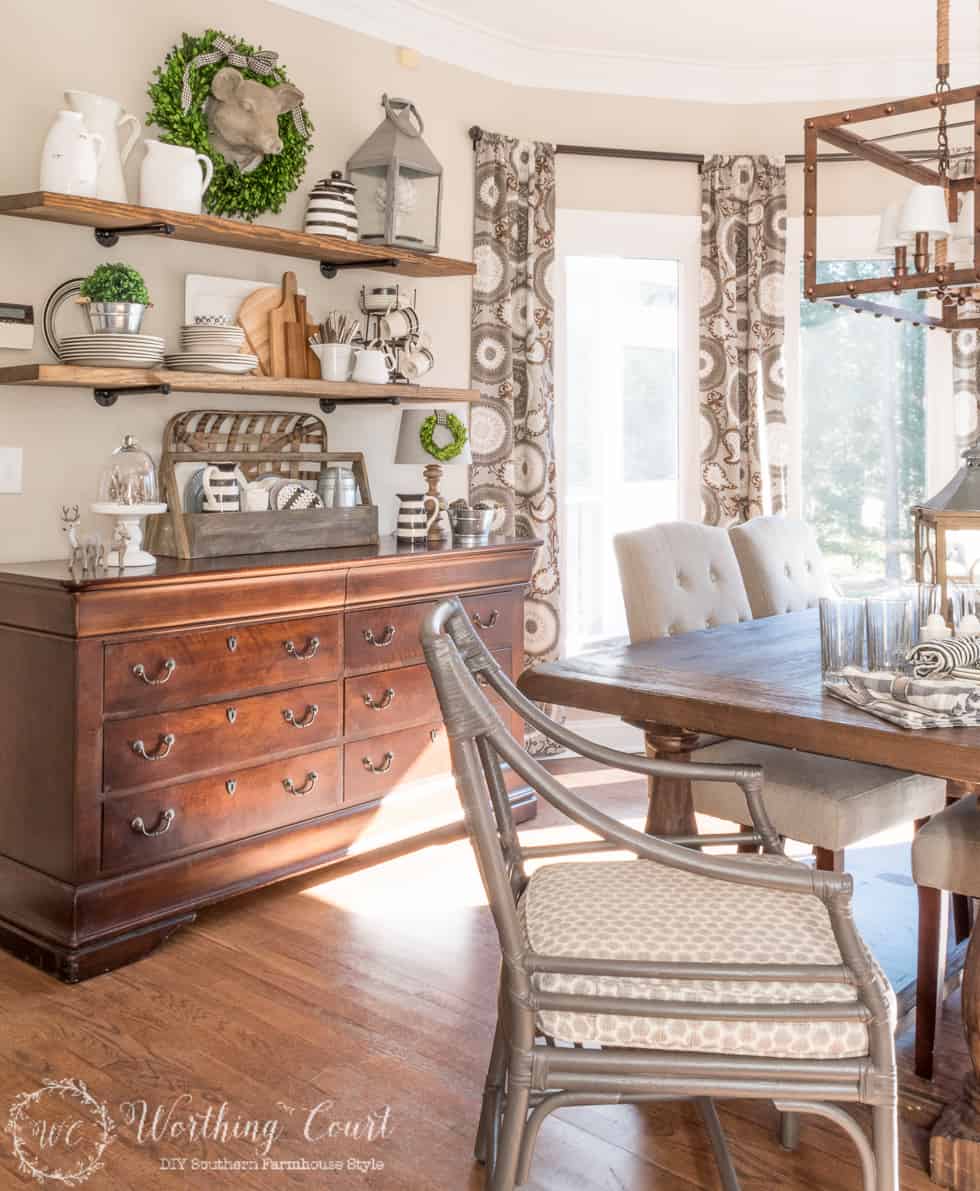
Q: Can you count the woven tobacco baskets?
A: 1